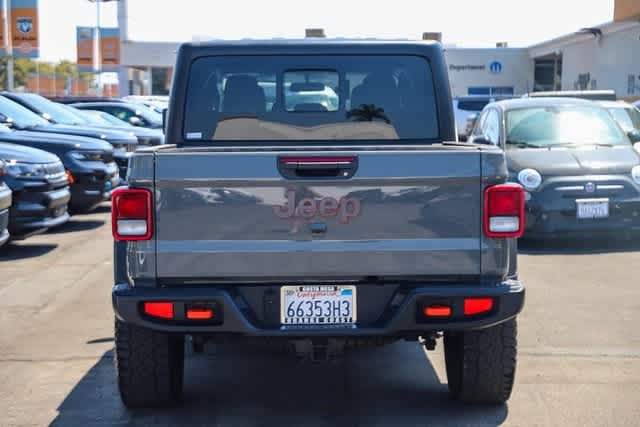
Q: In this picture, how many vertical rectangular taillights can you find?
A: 2